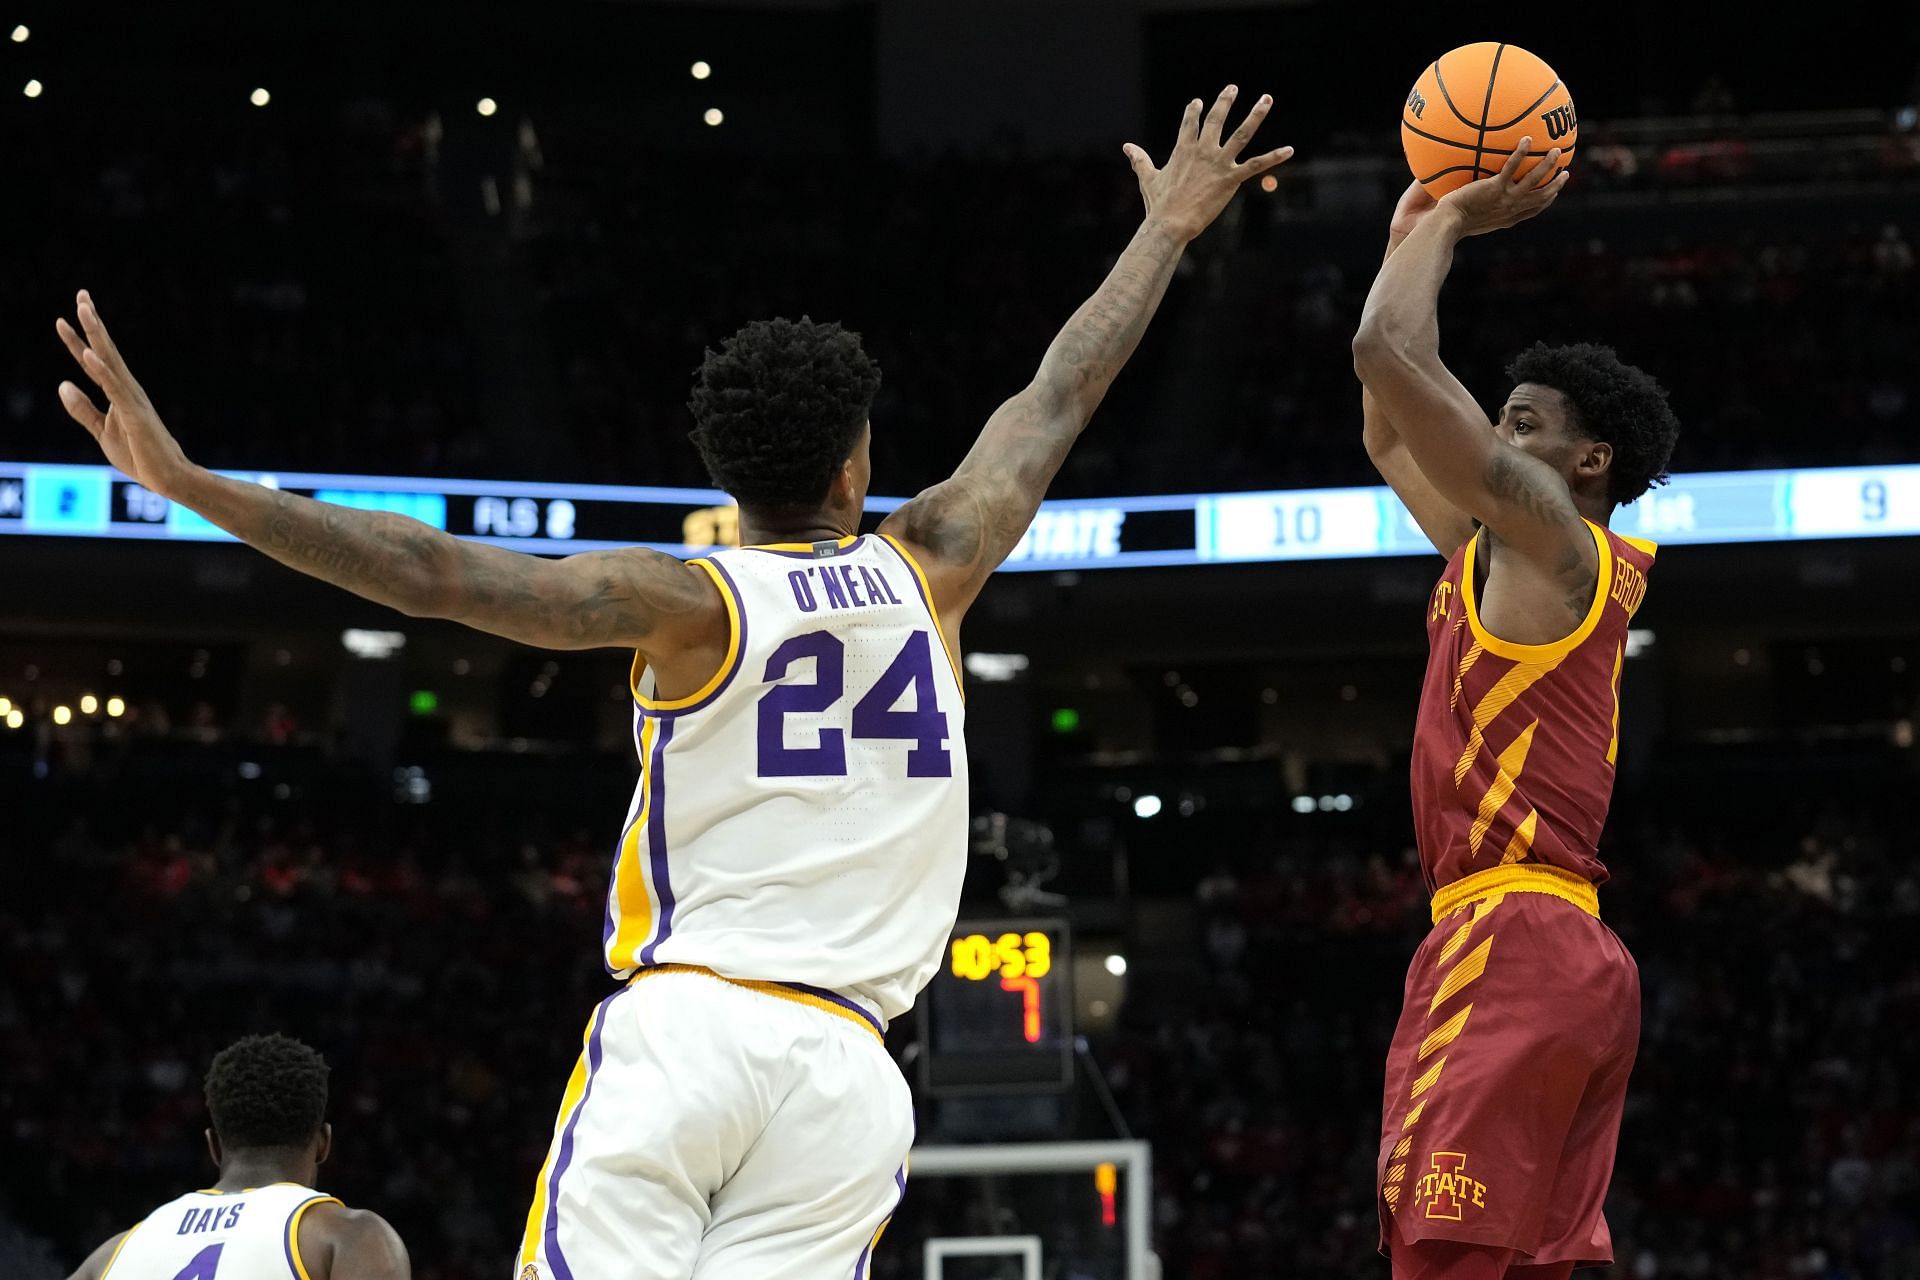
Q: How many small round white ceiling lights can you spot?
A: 6